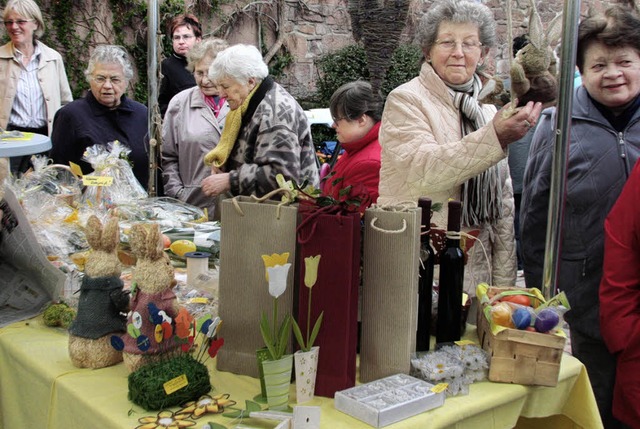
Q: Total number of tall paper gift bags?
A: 3